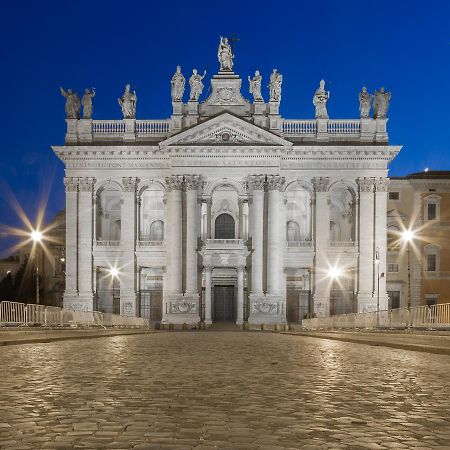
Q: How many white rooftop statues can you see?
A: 11